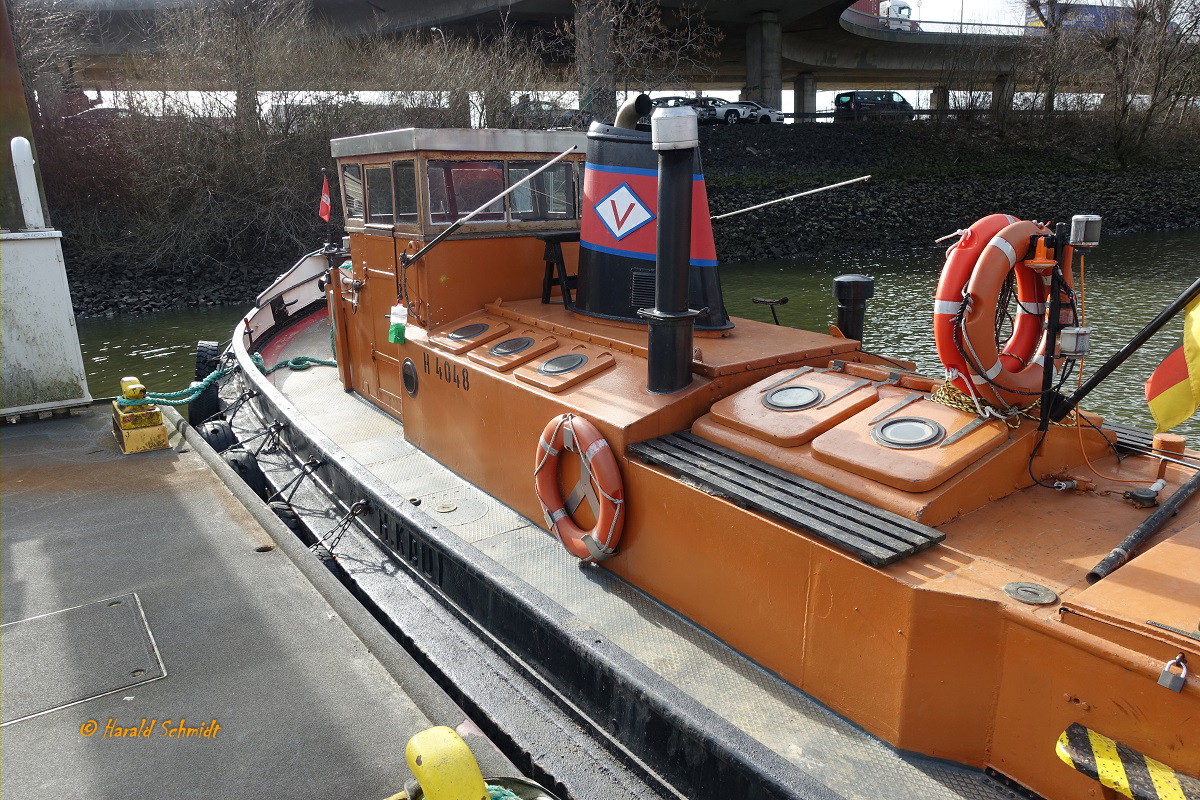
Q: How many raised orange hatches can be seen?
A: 5